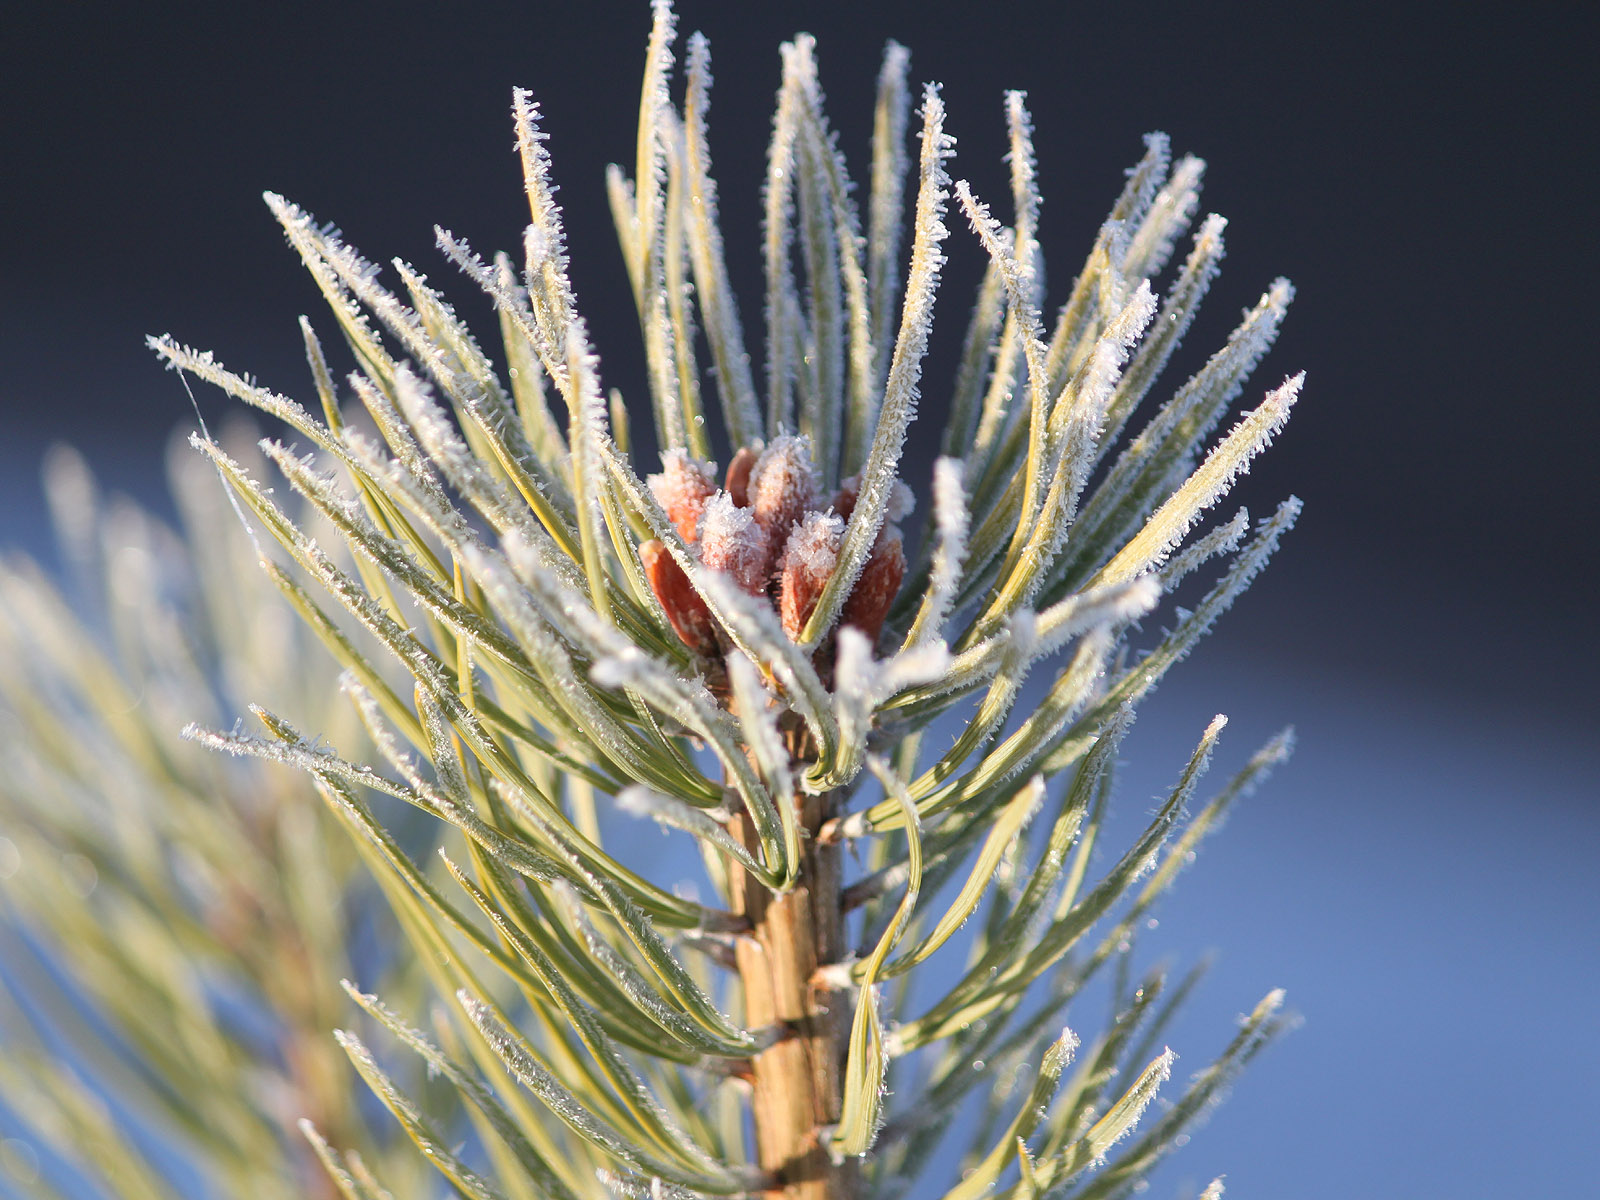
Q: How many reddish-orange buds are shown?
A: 8